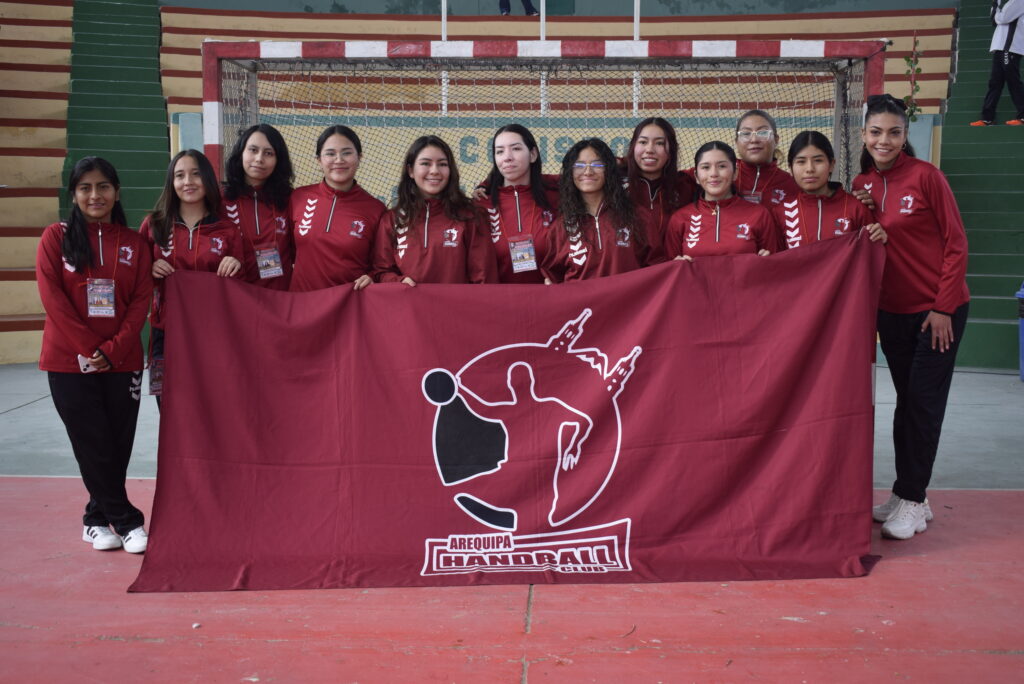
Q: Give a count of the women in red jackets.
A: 12